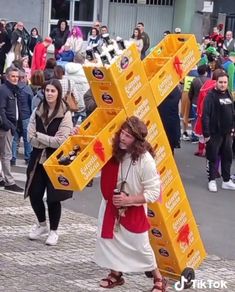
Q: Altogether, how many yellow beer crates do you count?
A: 14